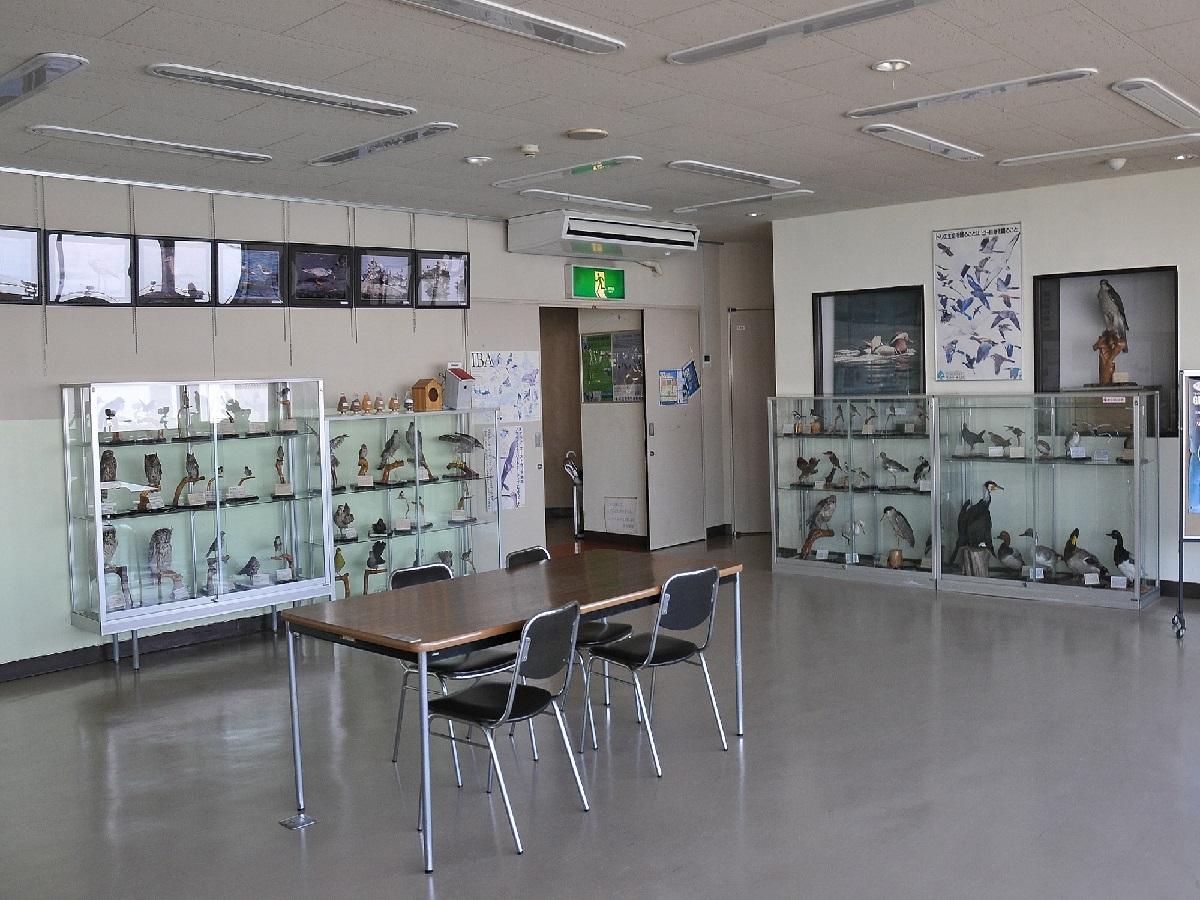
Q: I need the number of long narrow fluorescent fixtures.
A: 14